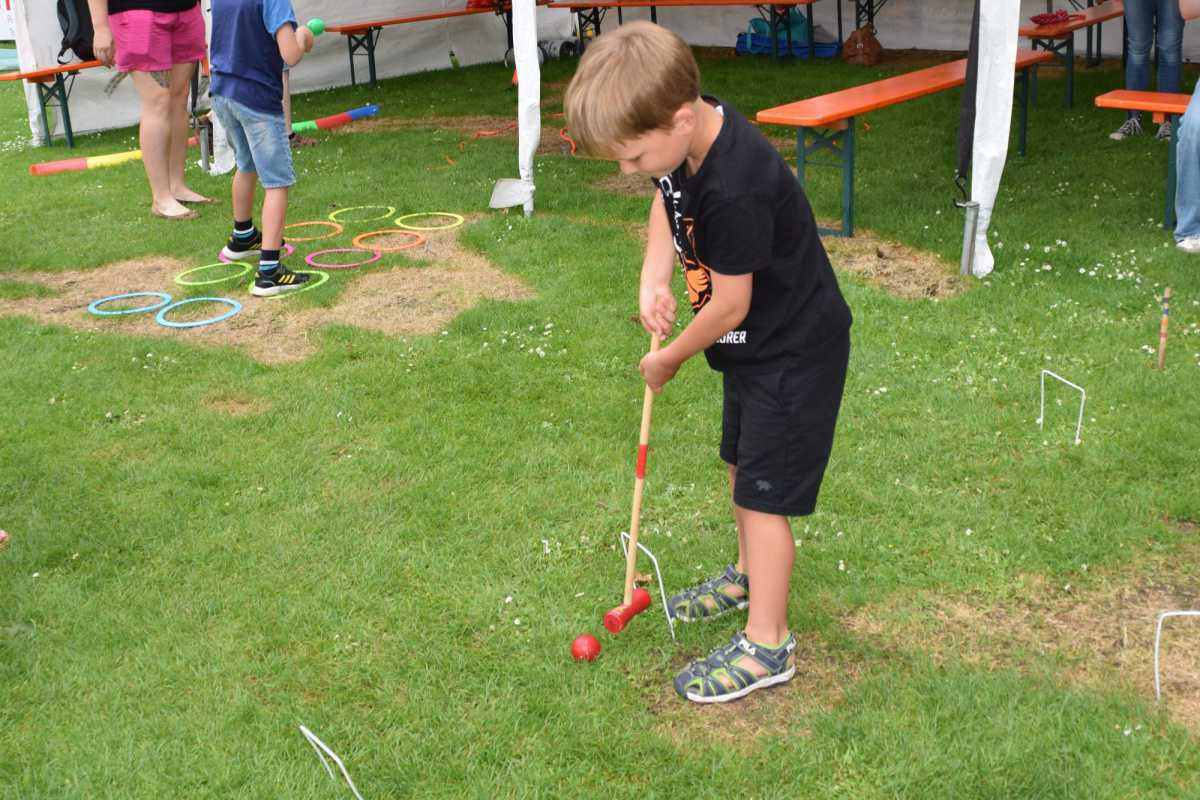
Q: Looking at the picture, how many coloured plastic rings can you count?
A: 10